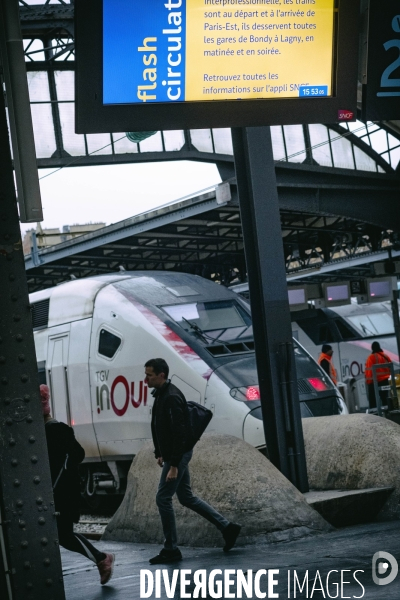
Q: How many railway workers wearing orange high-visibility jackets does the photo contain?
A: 2